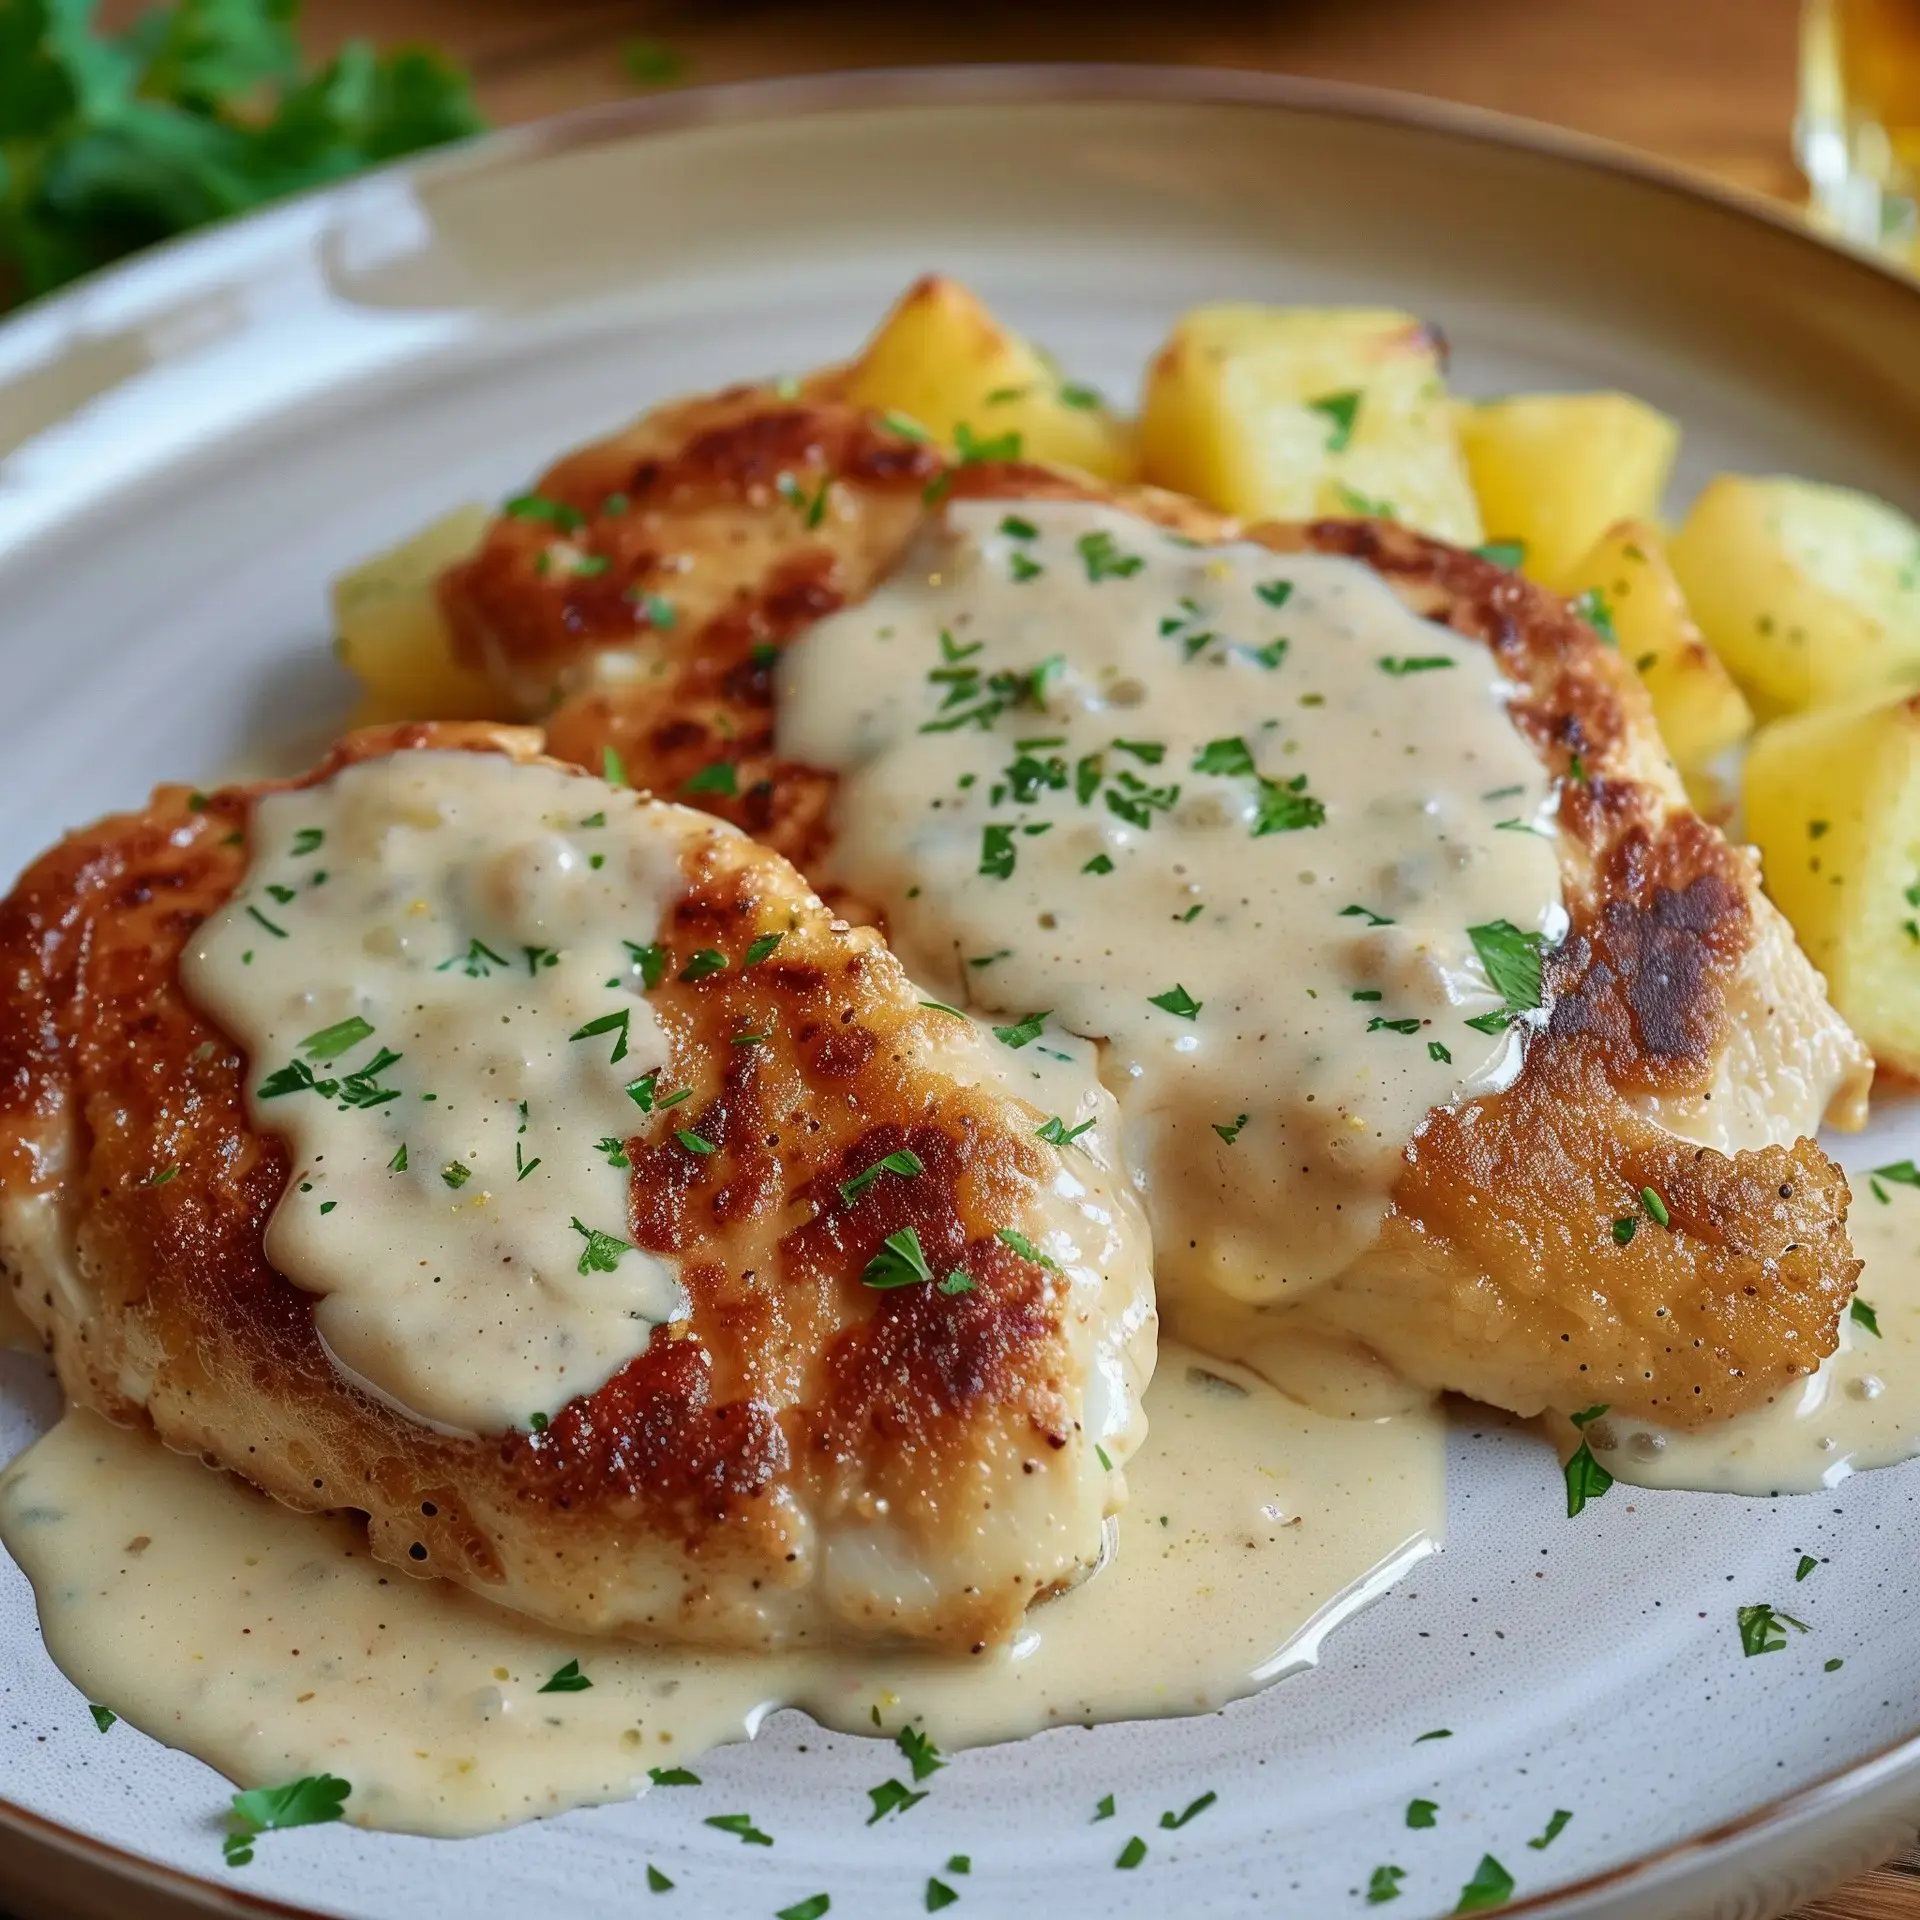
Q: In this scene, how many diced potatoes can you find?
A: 7